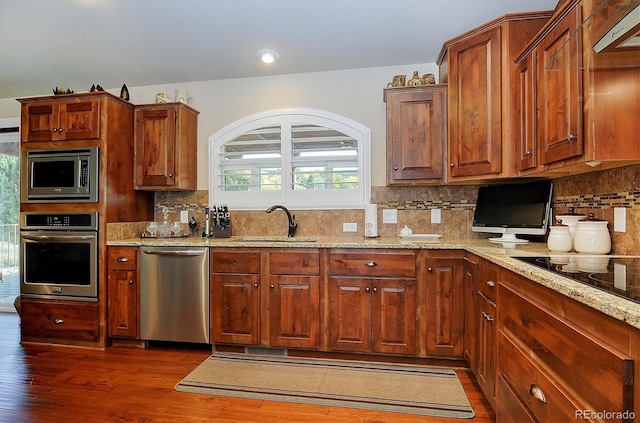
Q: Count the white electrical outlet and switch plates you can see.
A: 5